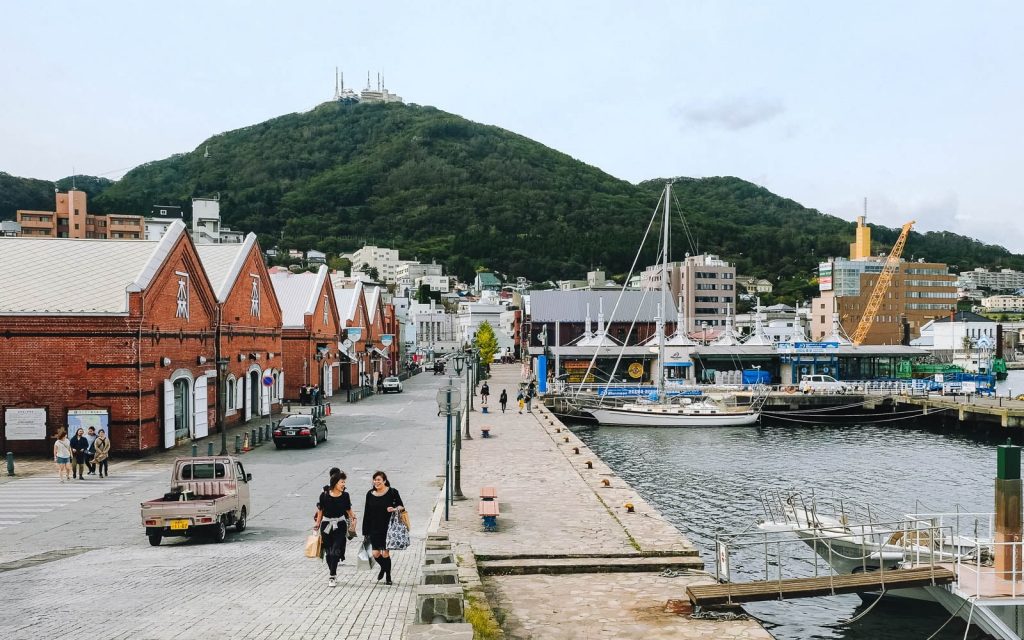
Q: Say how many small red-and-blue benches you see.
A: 4